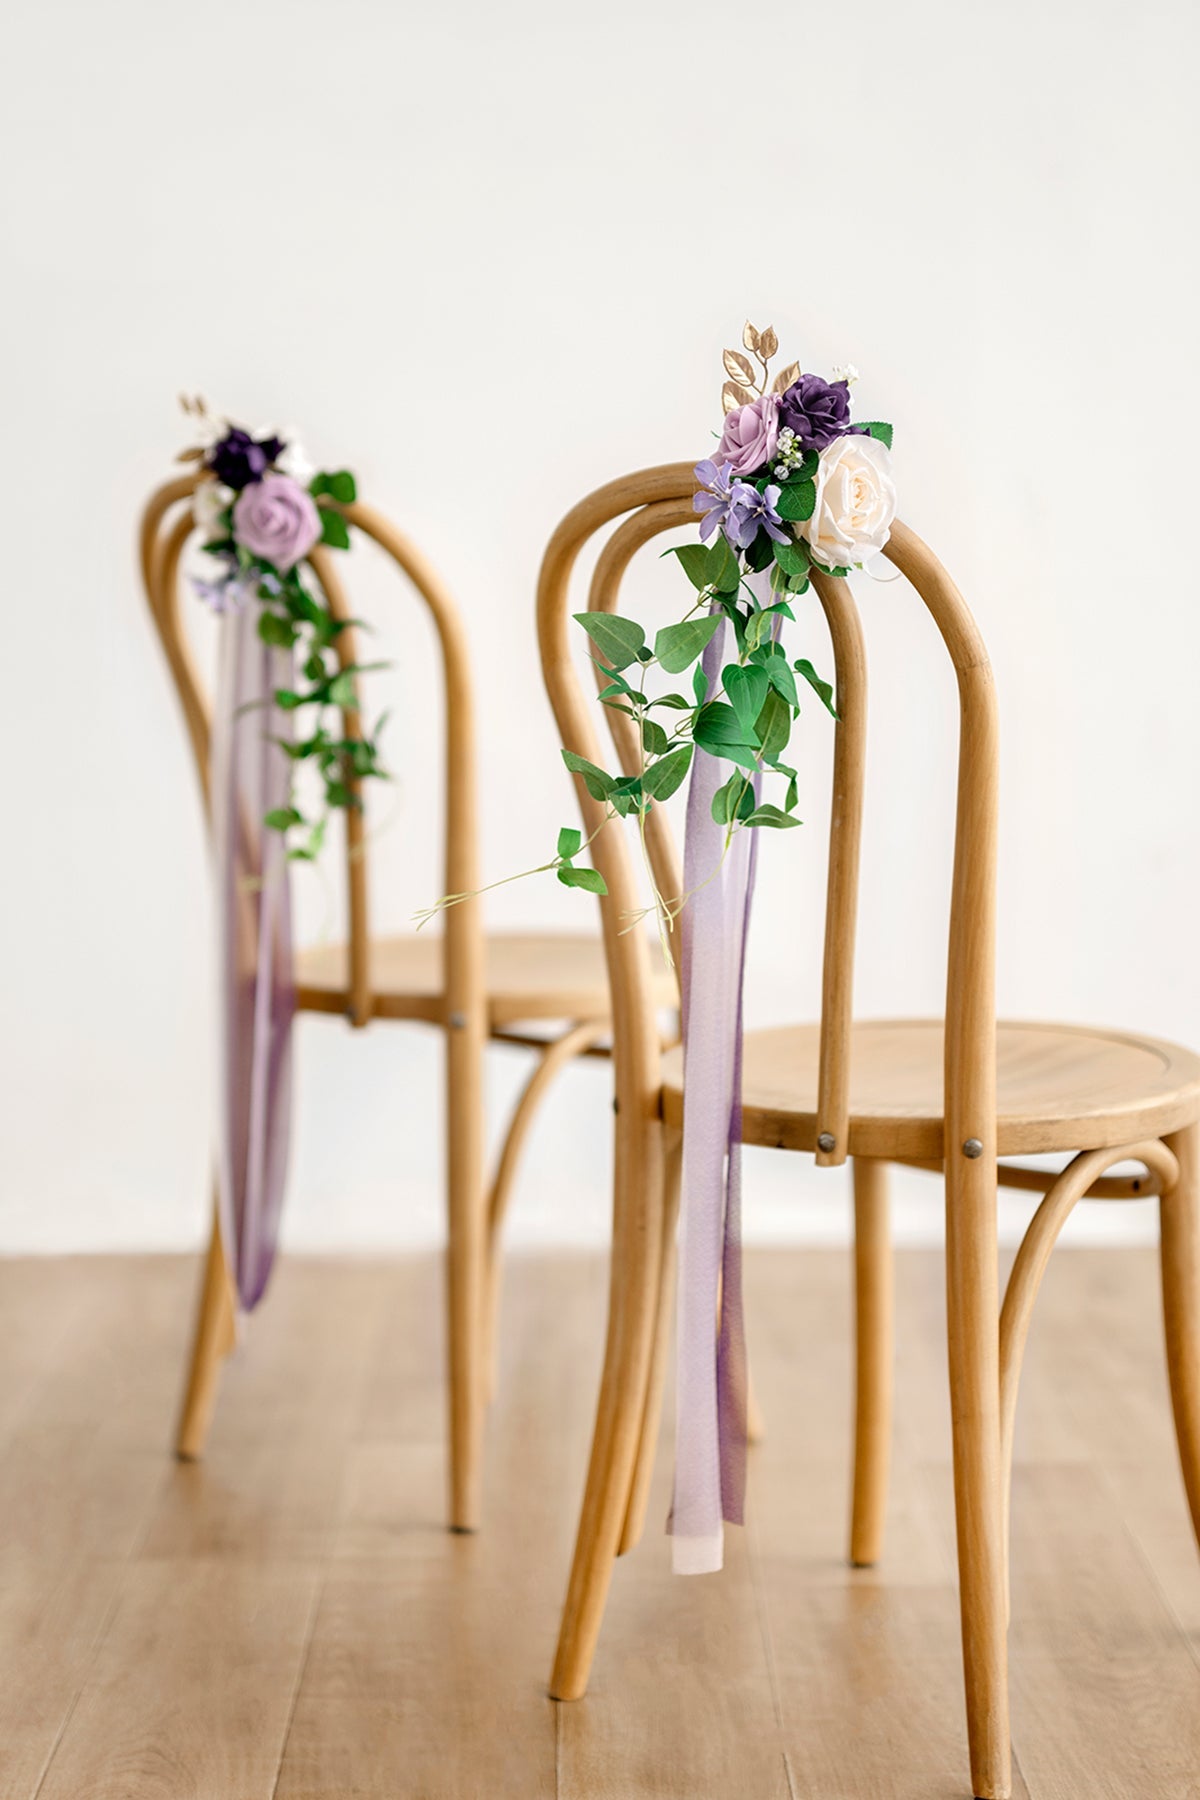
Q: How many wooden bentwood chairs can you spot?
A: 2